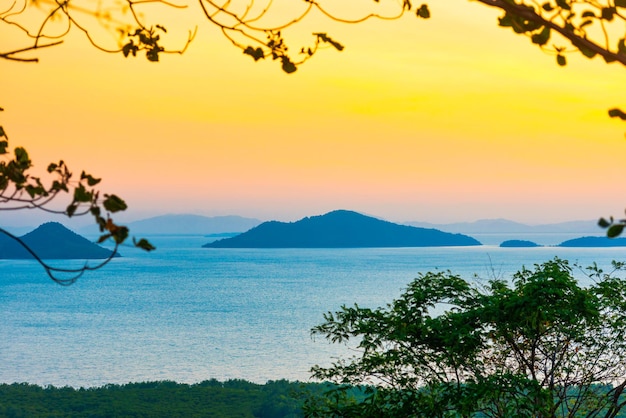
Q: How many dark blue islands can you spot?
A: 4